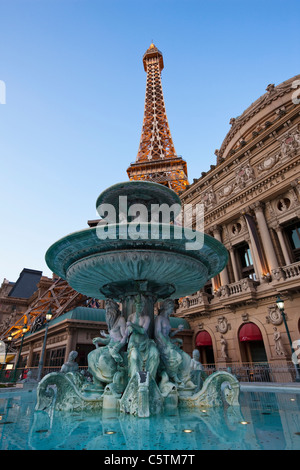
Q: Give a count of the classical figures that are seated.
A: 3